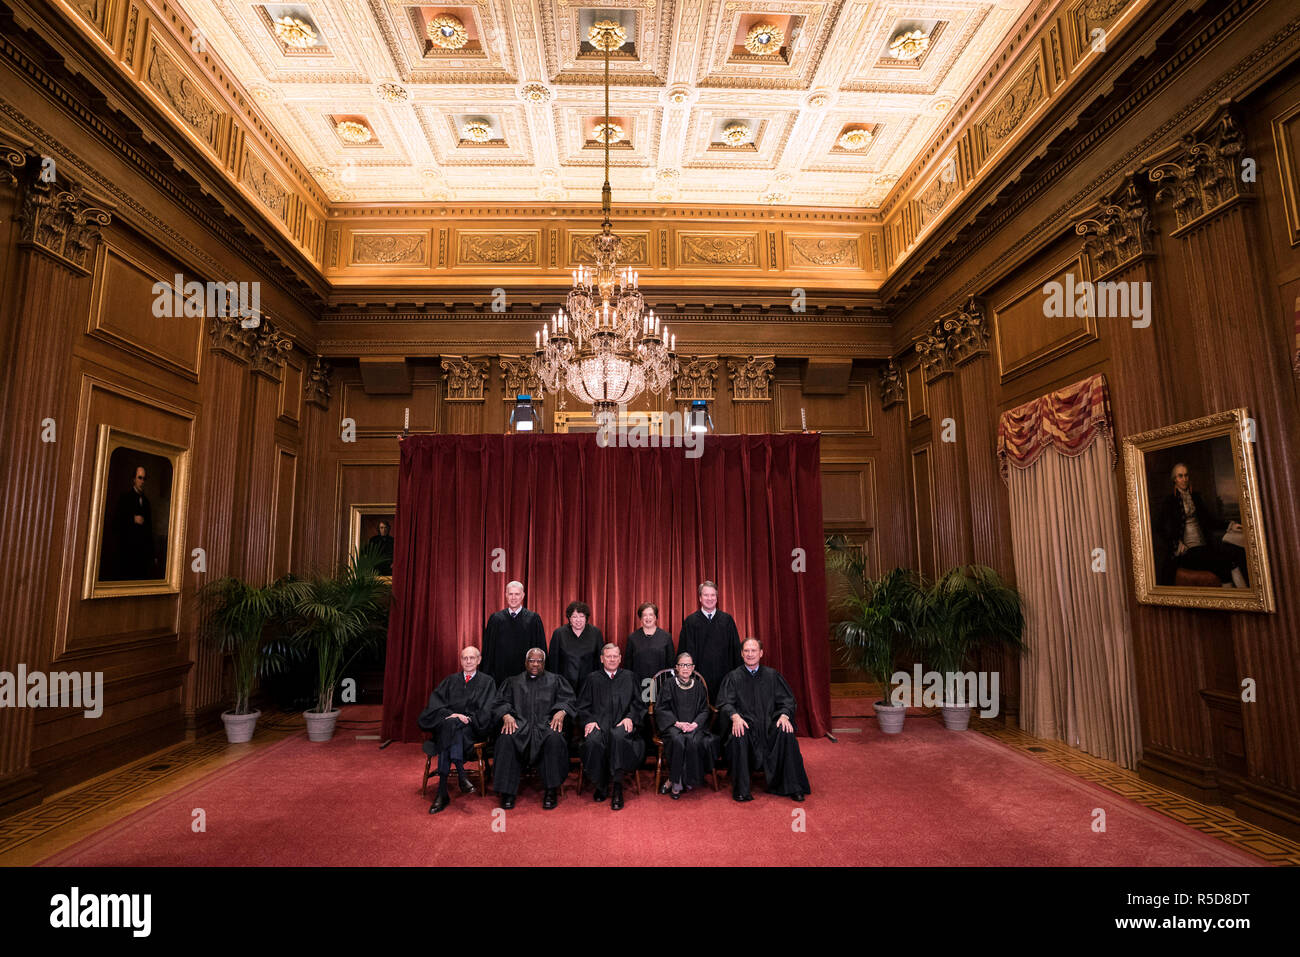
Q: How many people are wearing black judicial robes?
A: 9